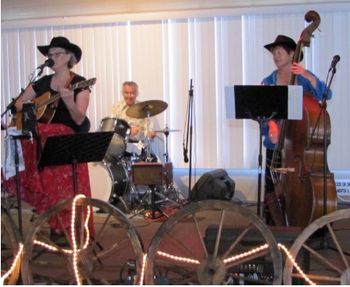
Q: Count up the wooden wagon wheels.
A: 4